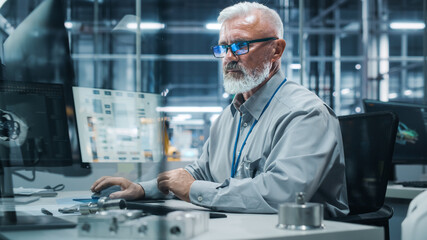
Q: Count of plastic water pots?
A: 0